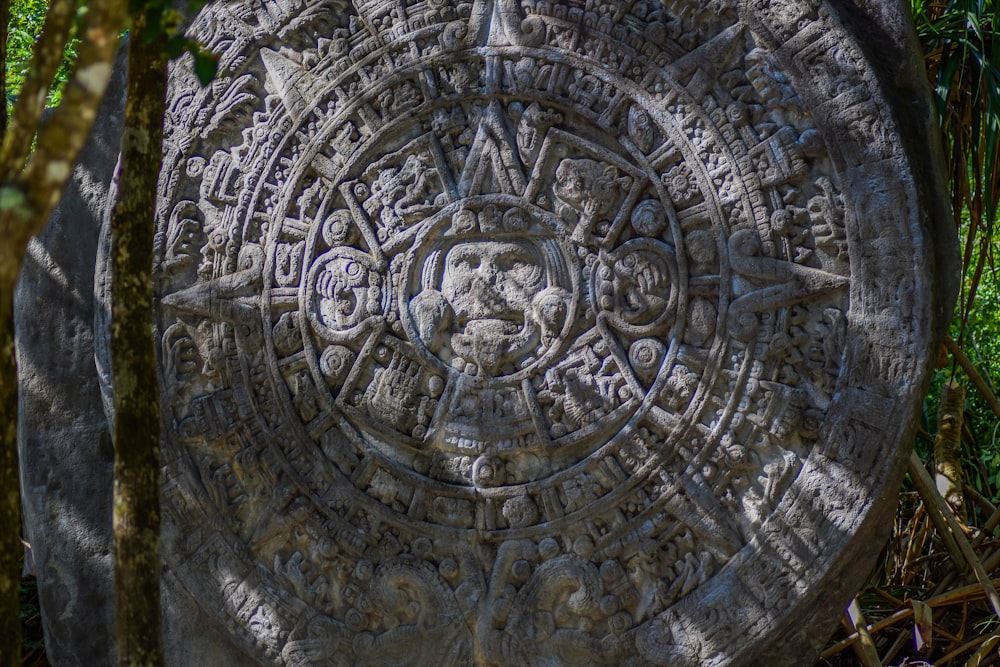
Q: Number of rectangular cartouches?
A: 4